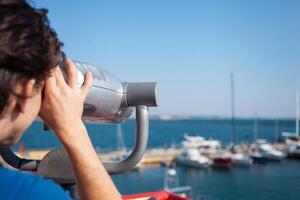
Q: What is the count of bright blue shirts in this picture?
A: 1